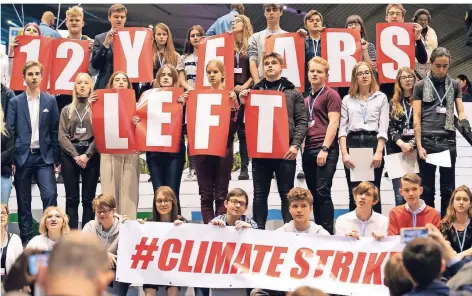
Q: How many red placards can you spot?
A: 11